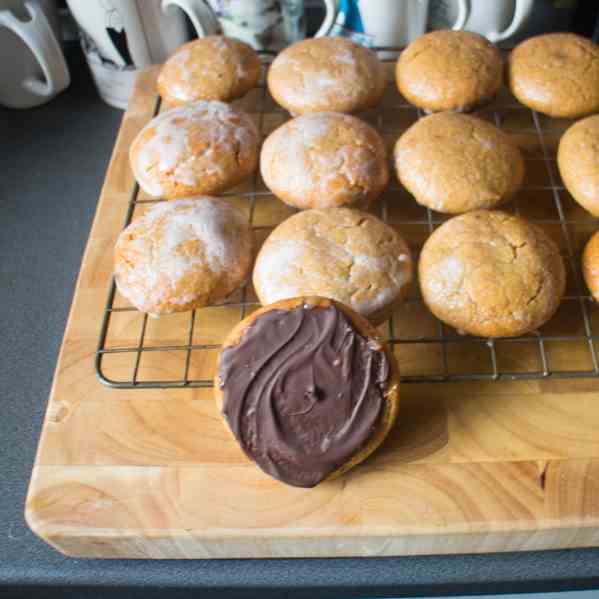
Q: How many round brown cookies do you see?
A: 13